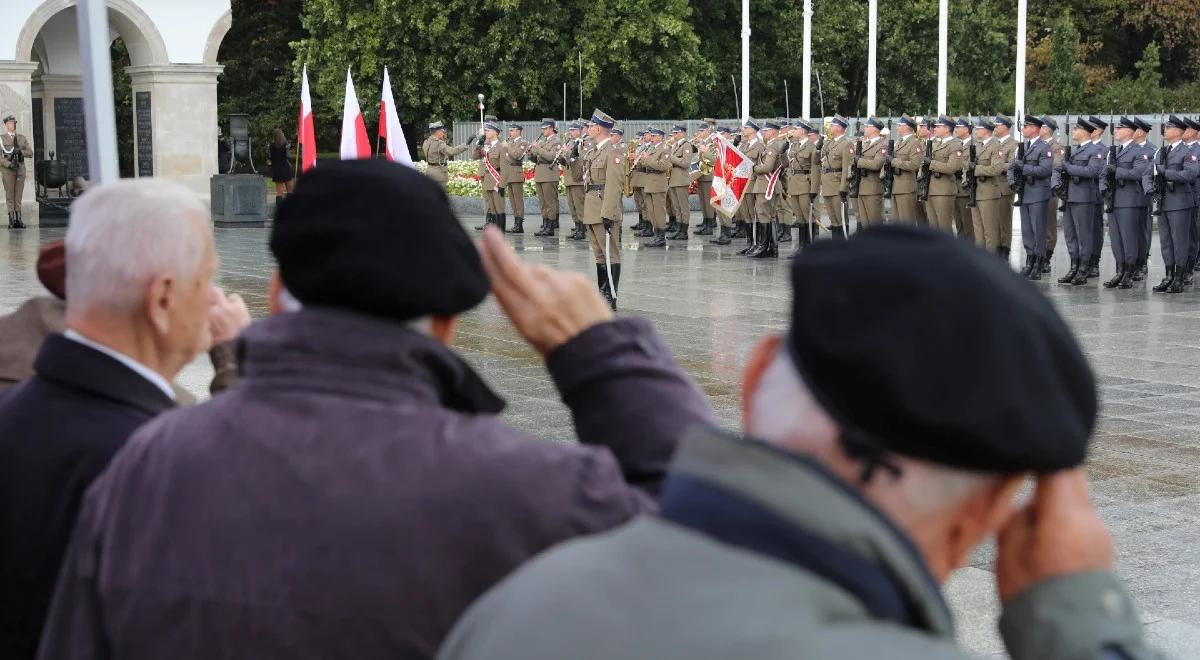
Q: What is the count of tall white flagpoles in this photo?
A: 5